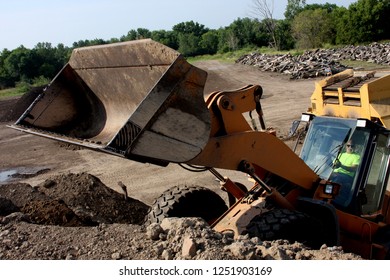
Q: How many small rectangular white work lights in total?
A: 2